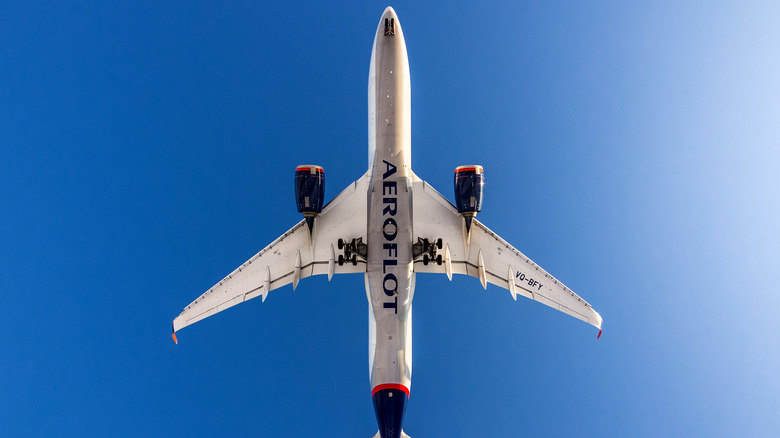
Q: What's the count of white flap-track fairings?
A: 6